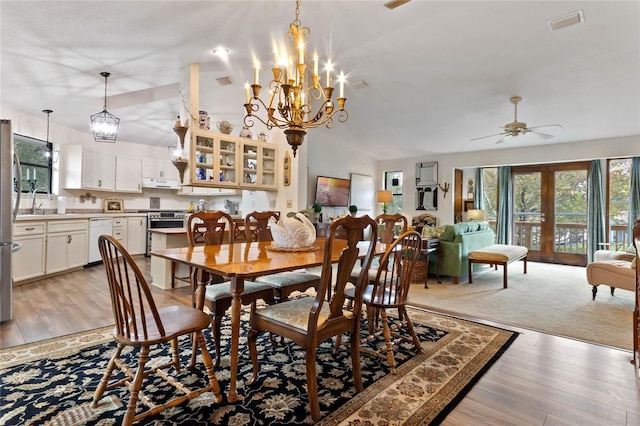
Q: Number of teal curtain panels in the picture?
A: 4